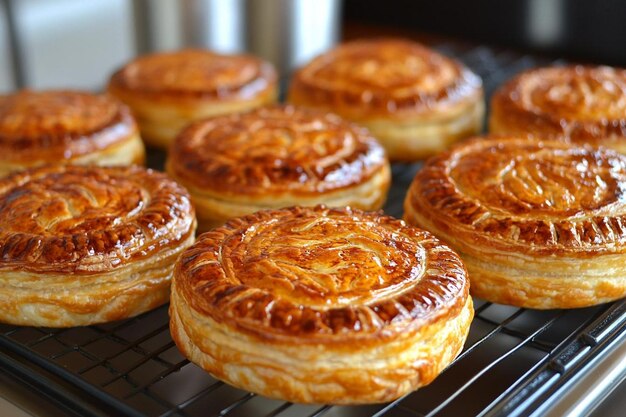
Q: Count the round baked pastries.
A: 8